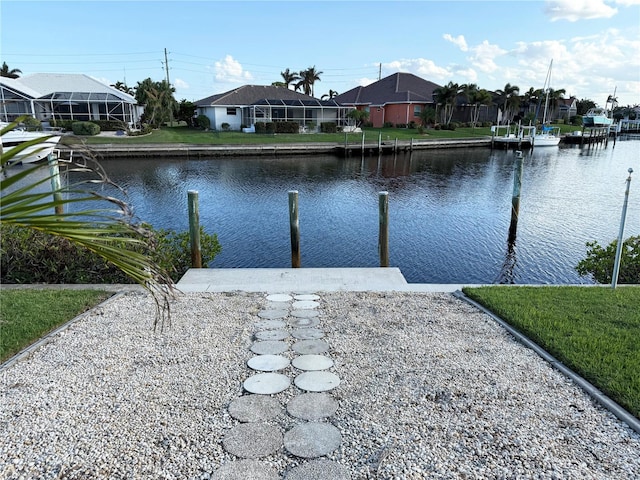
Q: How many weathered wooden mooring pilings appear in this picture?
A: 5